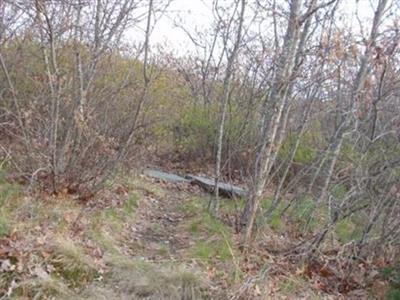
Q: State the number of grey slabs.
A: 2